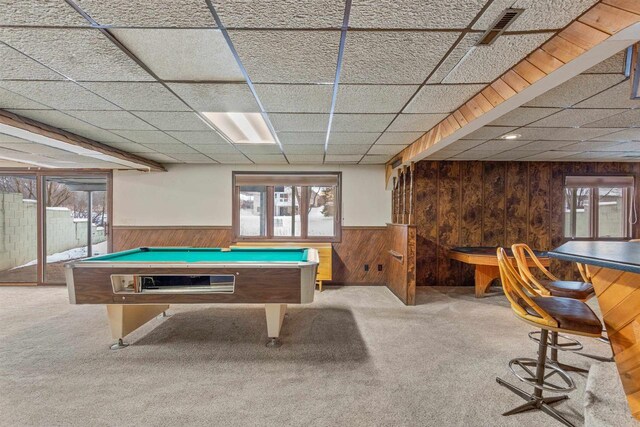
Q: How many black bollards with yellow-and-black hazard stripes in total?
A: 0